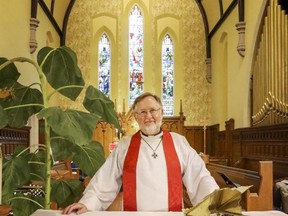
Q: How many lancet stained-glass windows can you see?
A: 3